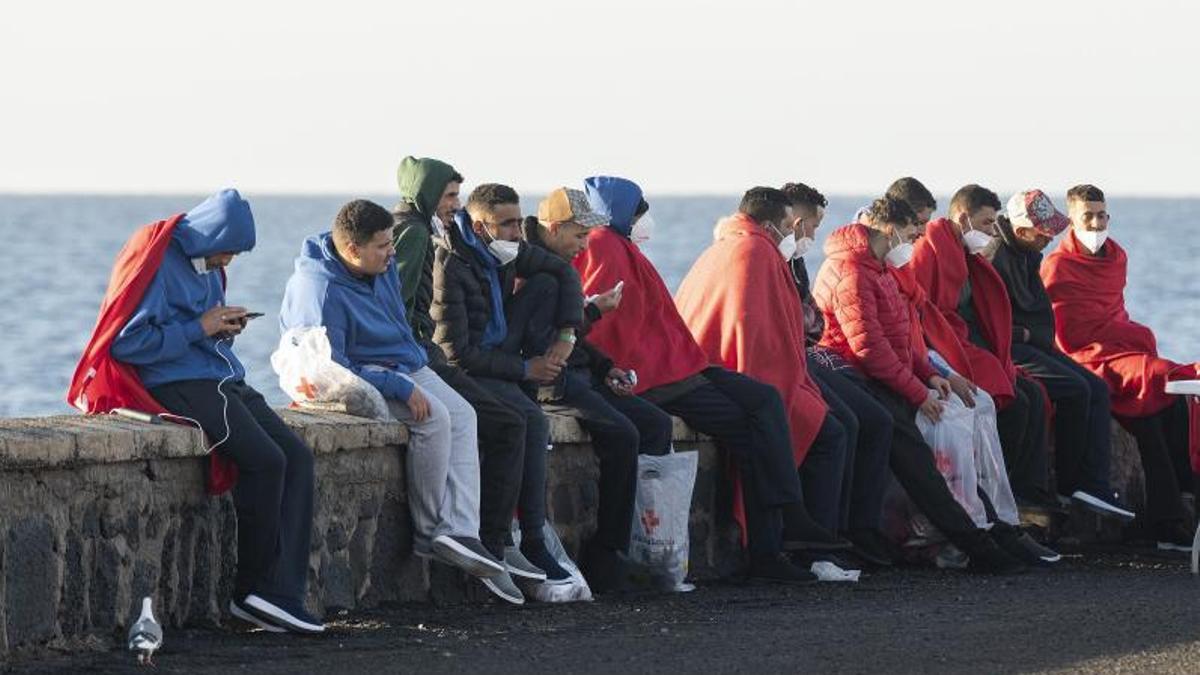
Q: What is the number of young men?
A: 13